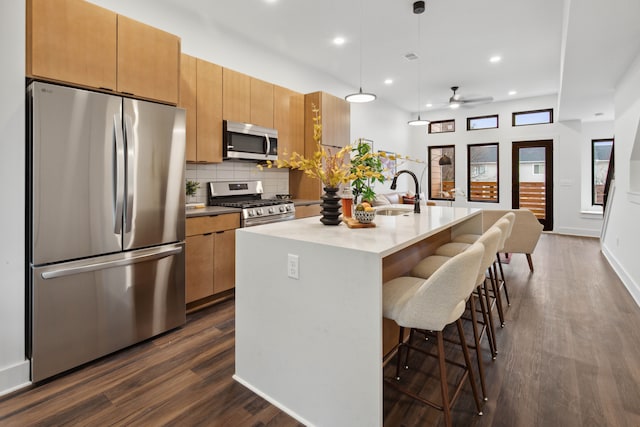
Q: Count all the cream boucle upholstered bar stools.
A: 4